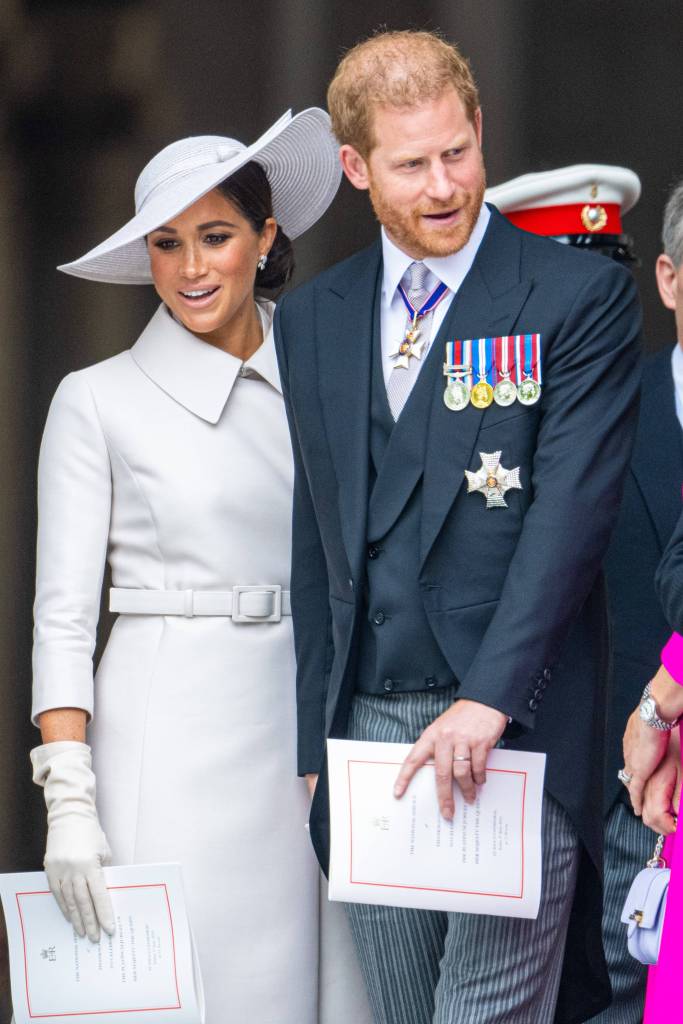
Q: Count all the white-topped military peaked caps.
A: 1